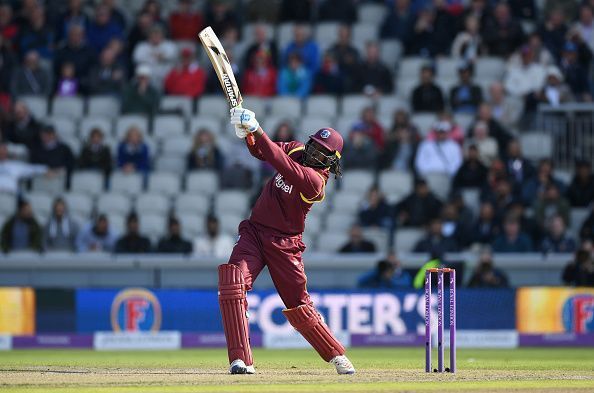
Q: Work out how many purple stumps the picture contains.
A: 3